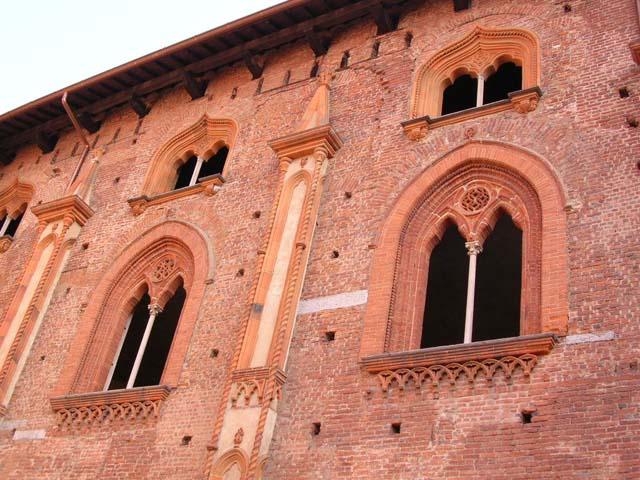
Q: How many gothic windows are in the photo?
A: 5